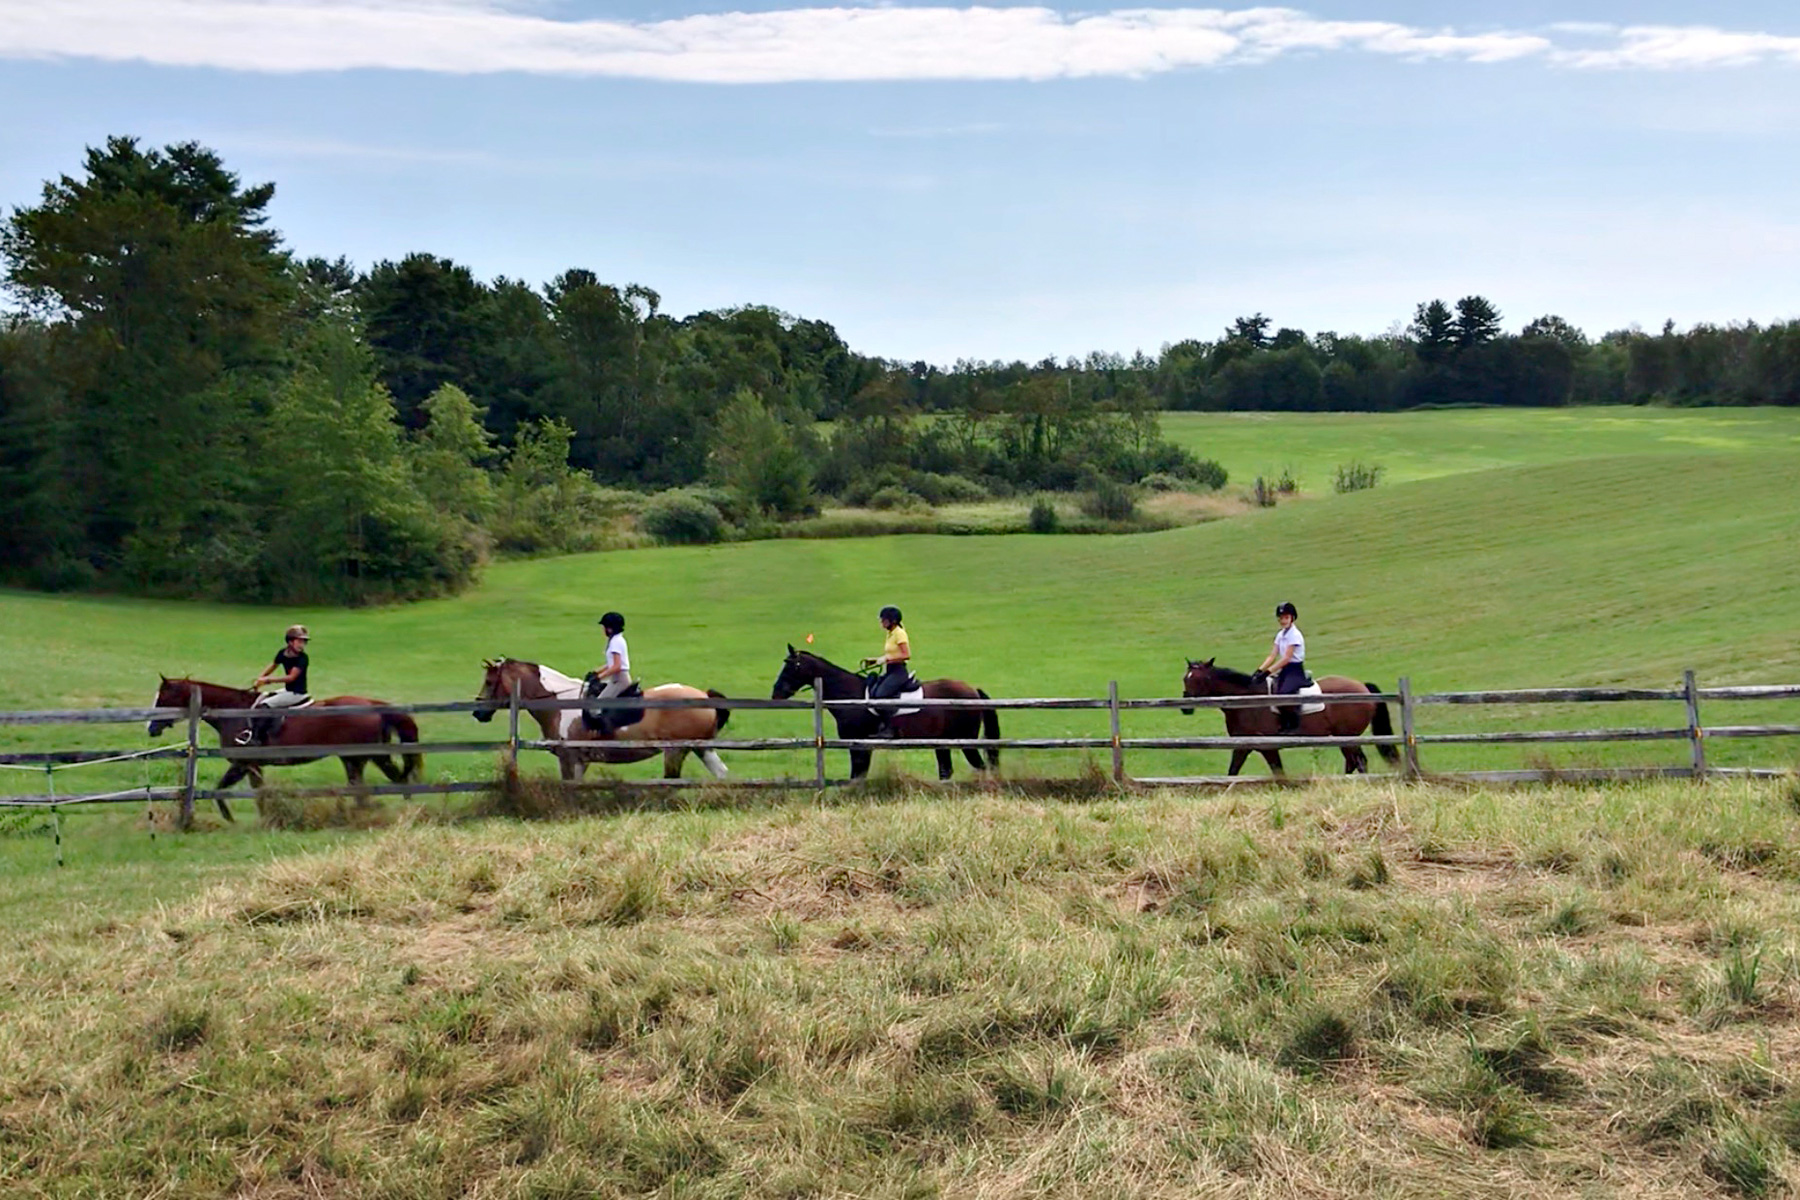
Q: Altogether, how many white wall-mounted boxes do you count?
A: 0